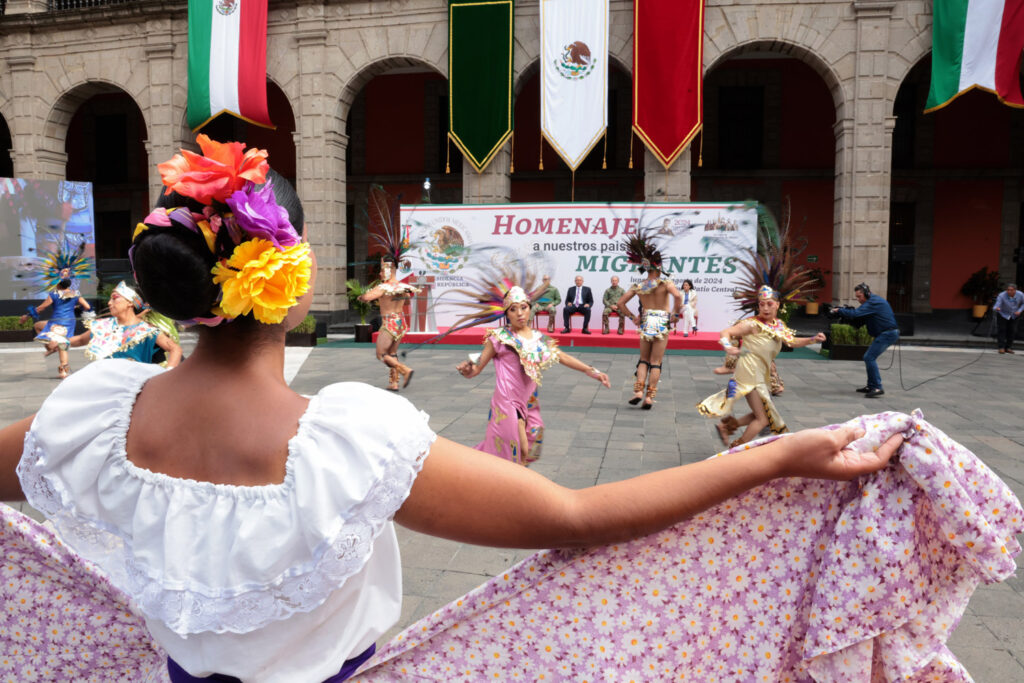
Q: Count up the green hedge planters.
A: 3